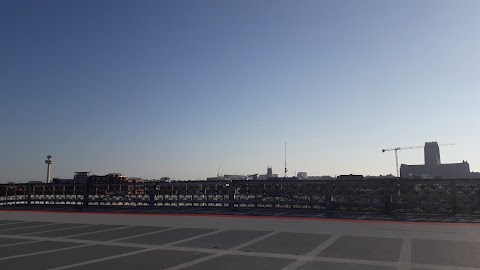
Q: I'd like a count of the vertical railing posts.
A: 7